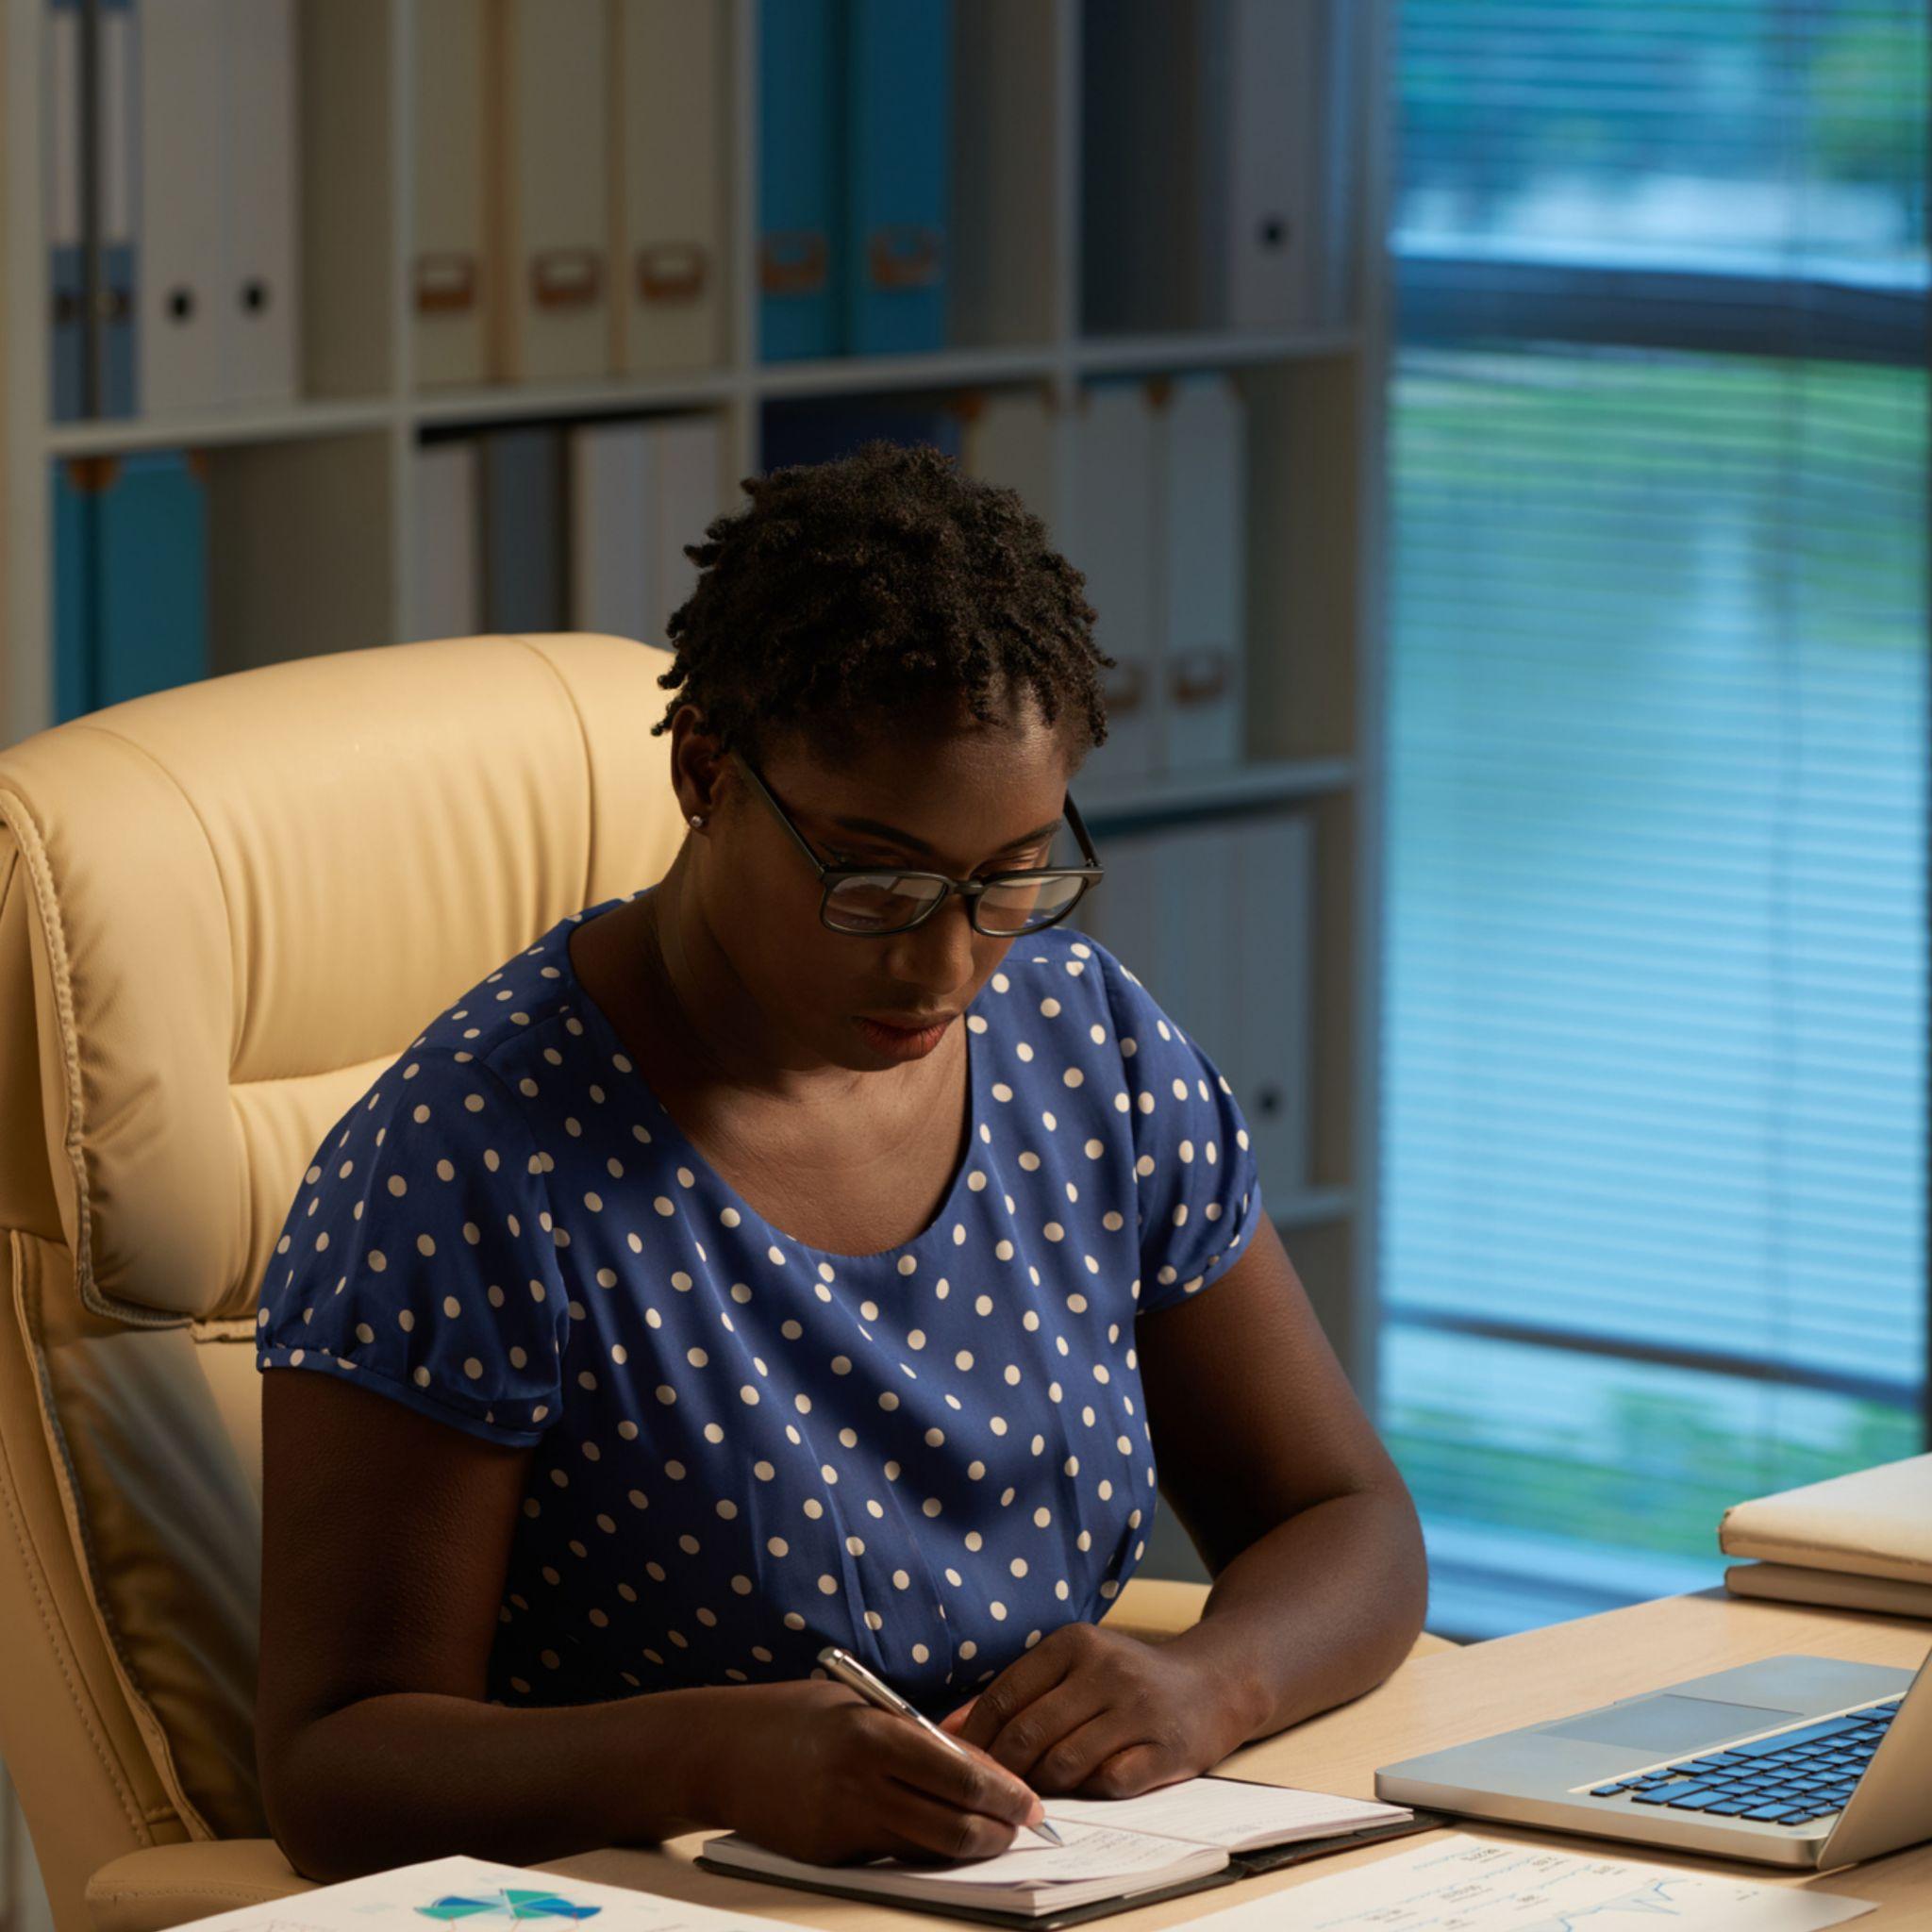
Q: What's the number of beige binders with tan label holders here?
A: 3